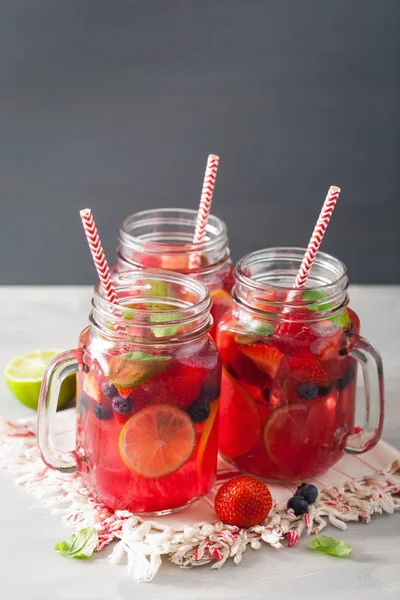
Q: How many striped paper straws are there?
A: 3